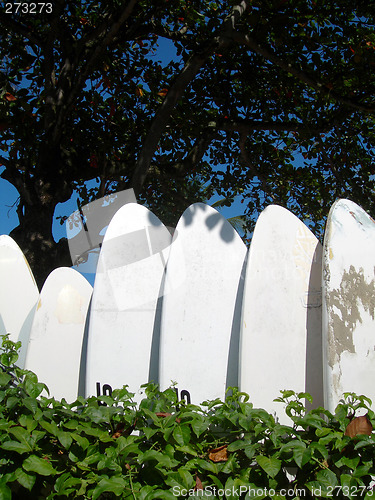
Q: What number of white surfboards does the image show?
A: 6